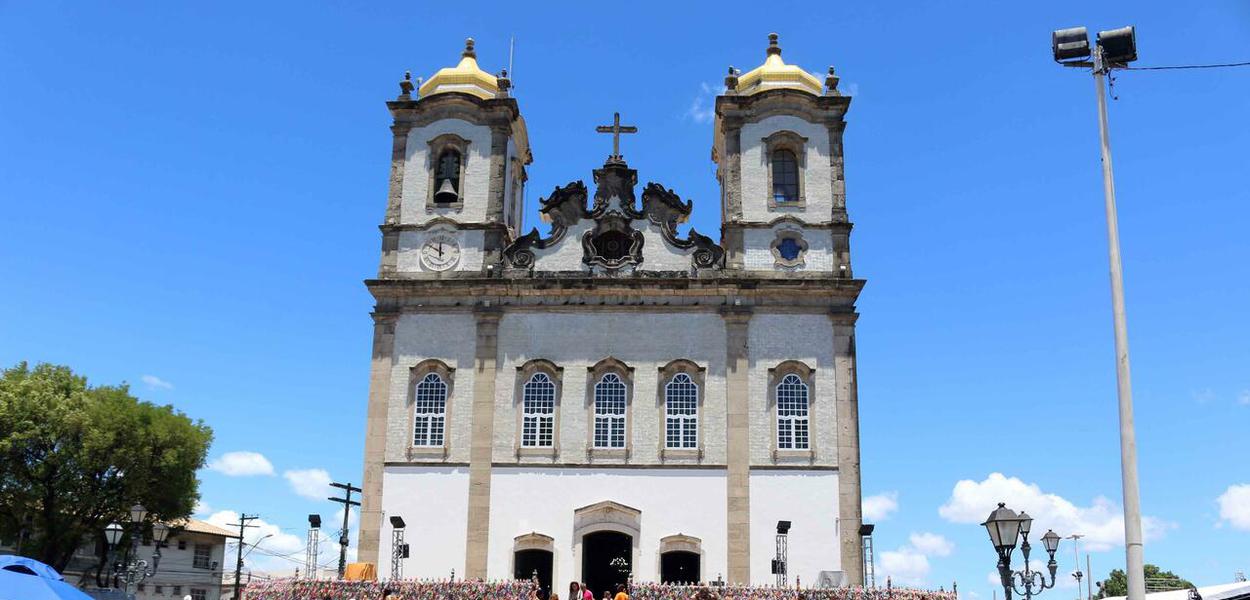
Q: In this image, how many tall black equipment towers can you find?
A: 4